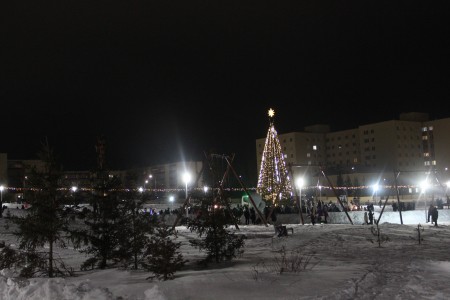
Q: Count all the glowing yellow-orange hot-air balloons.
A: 0